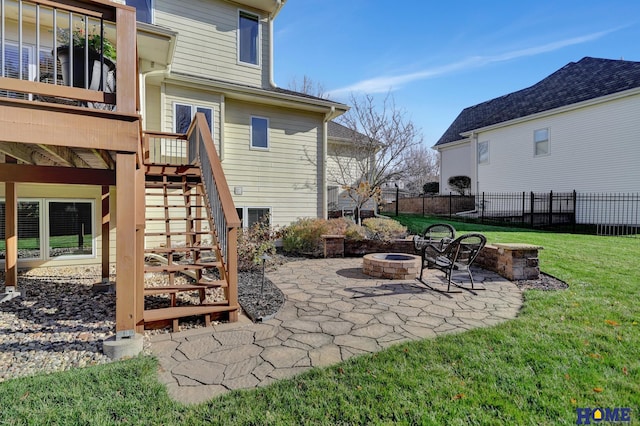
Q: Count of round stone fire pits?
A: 1